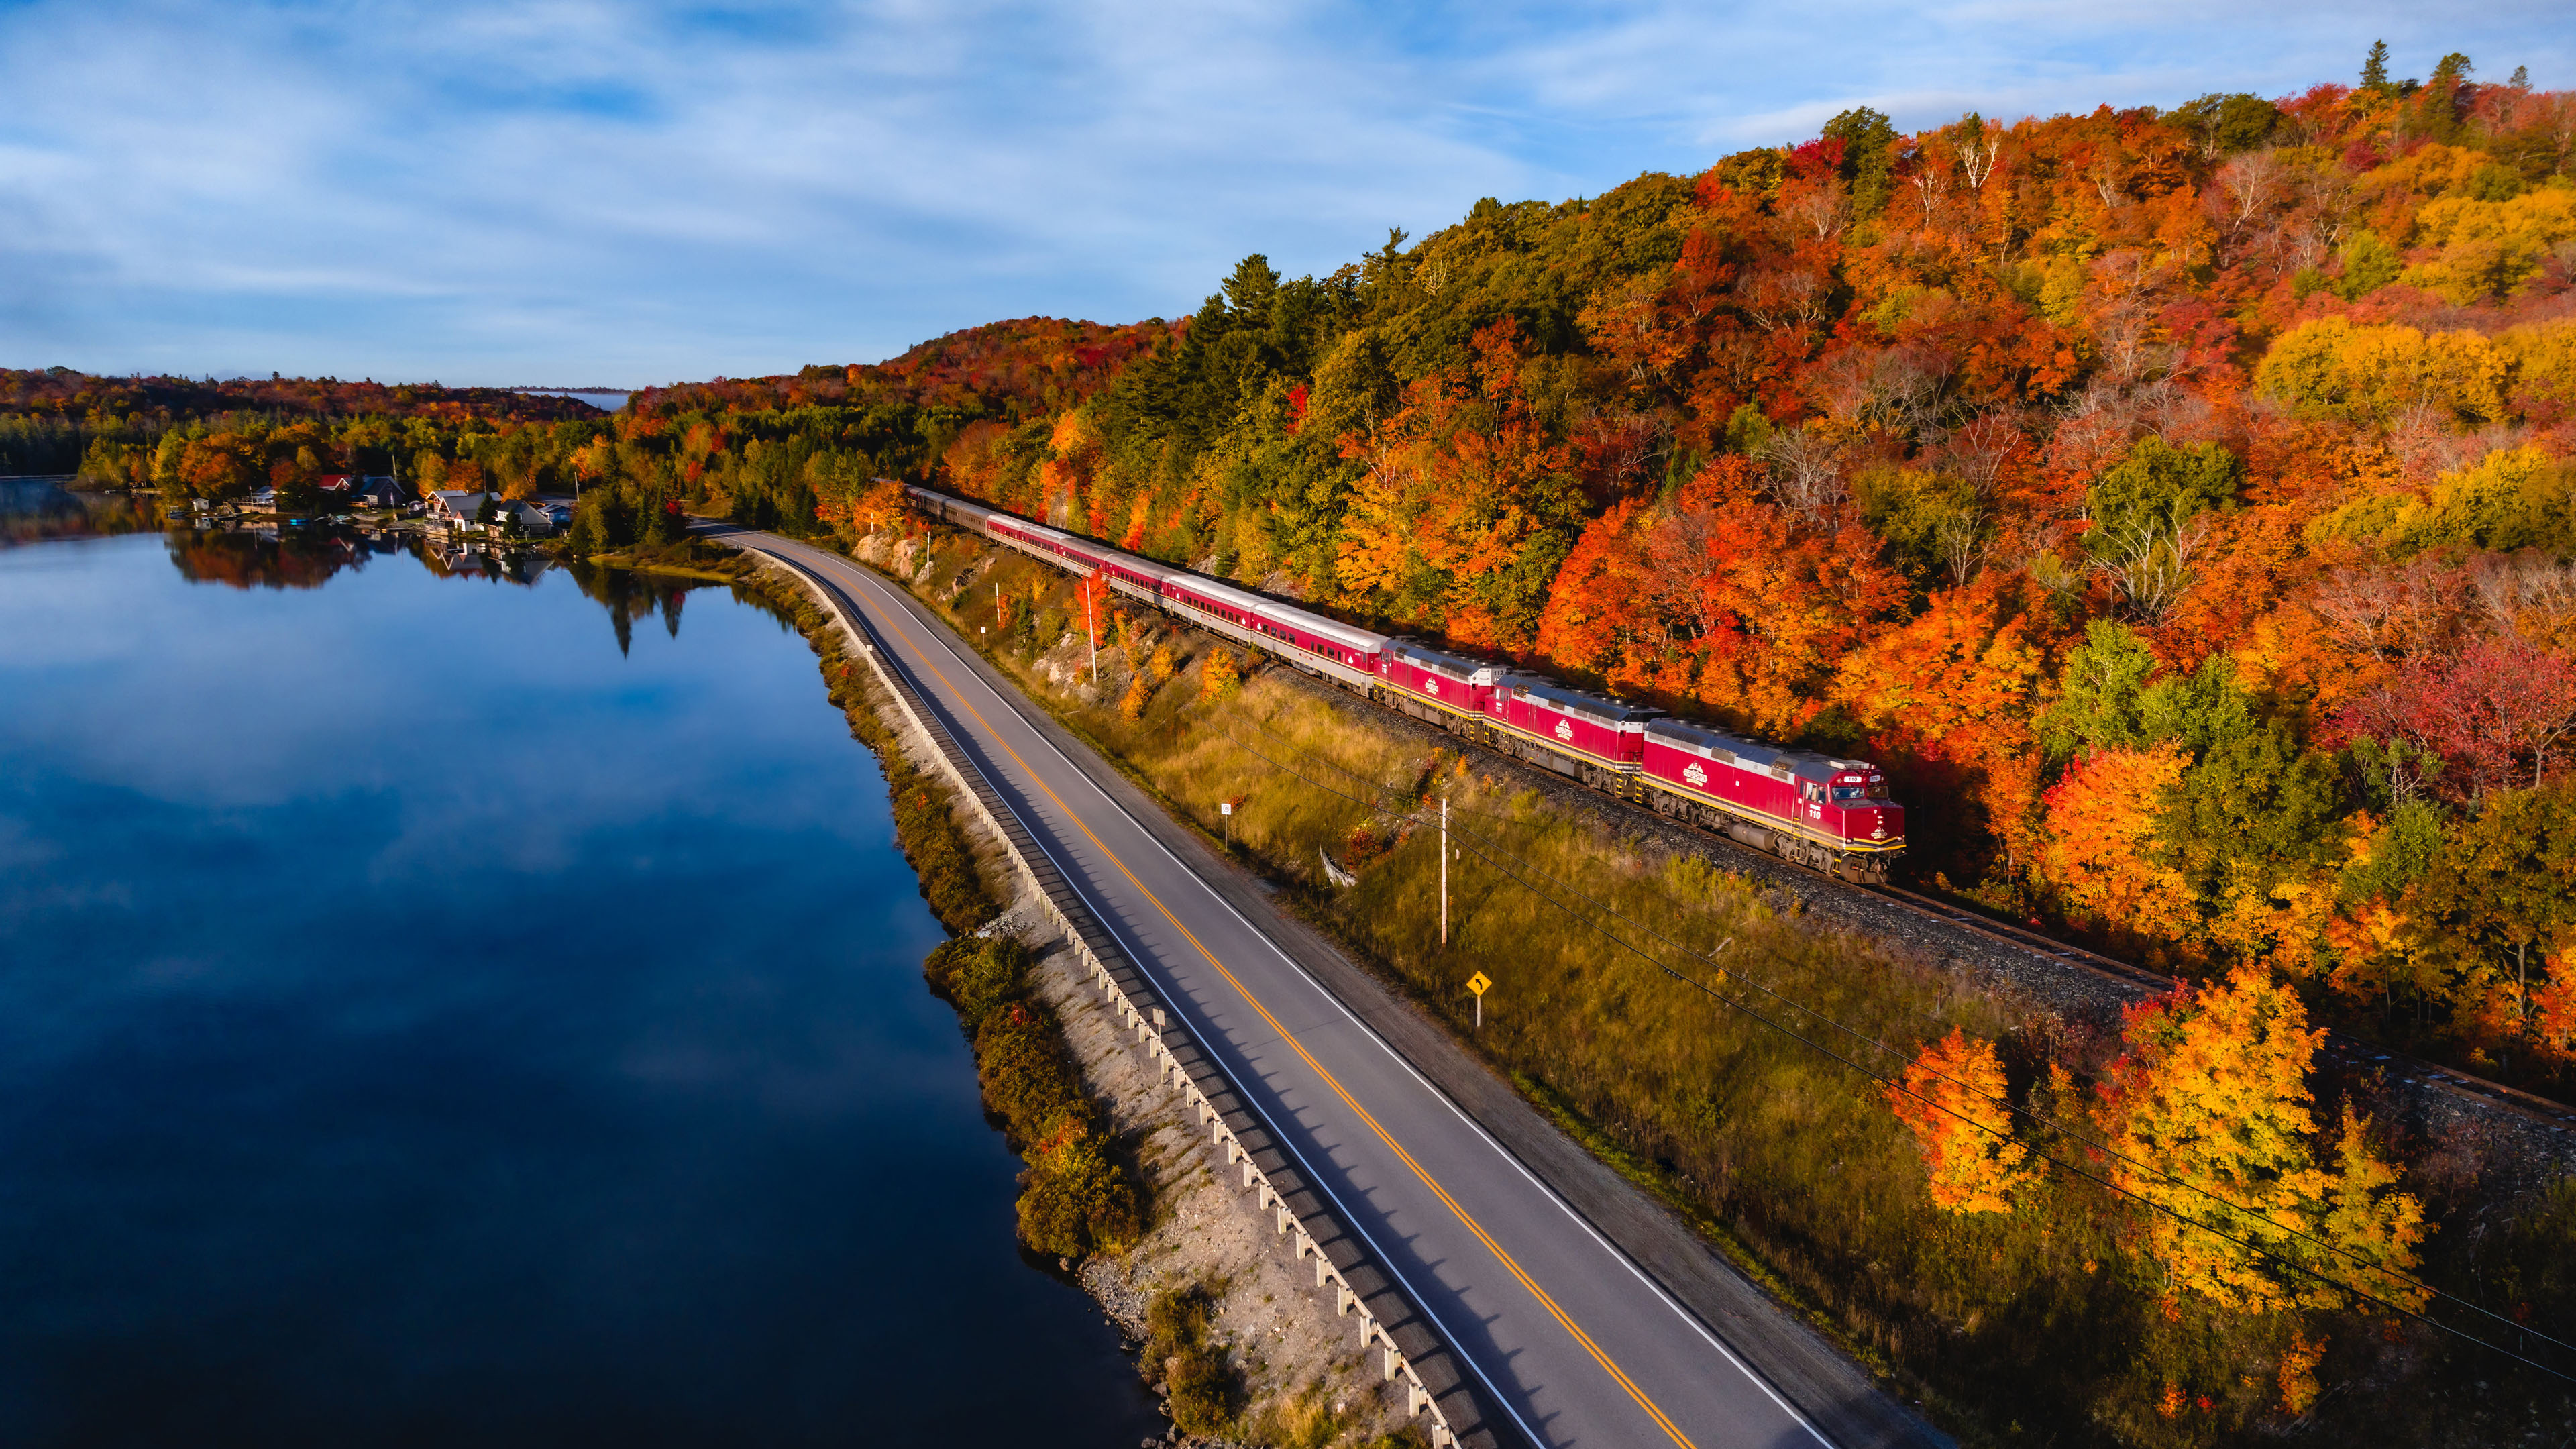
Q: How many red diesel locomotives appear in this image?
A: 3